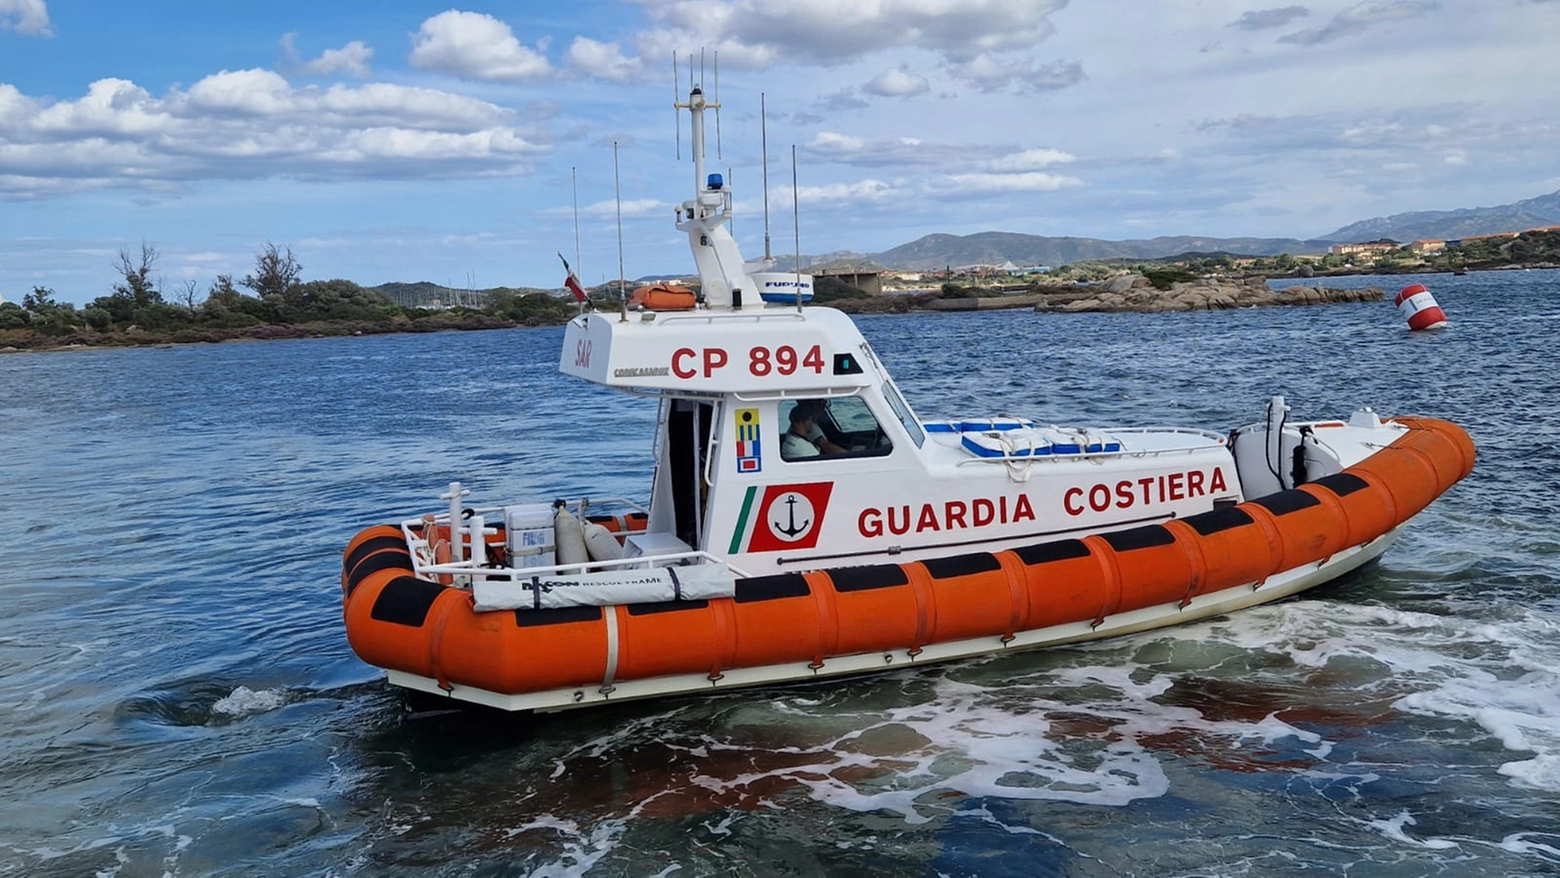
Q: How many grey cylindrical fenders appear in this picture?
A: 2